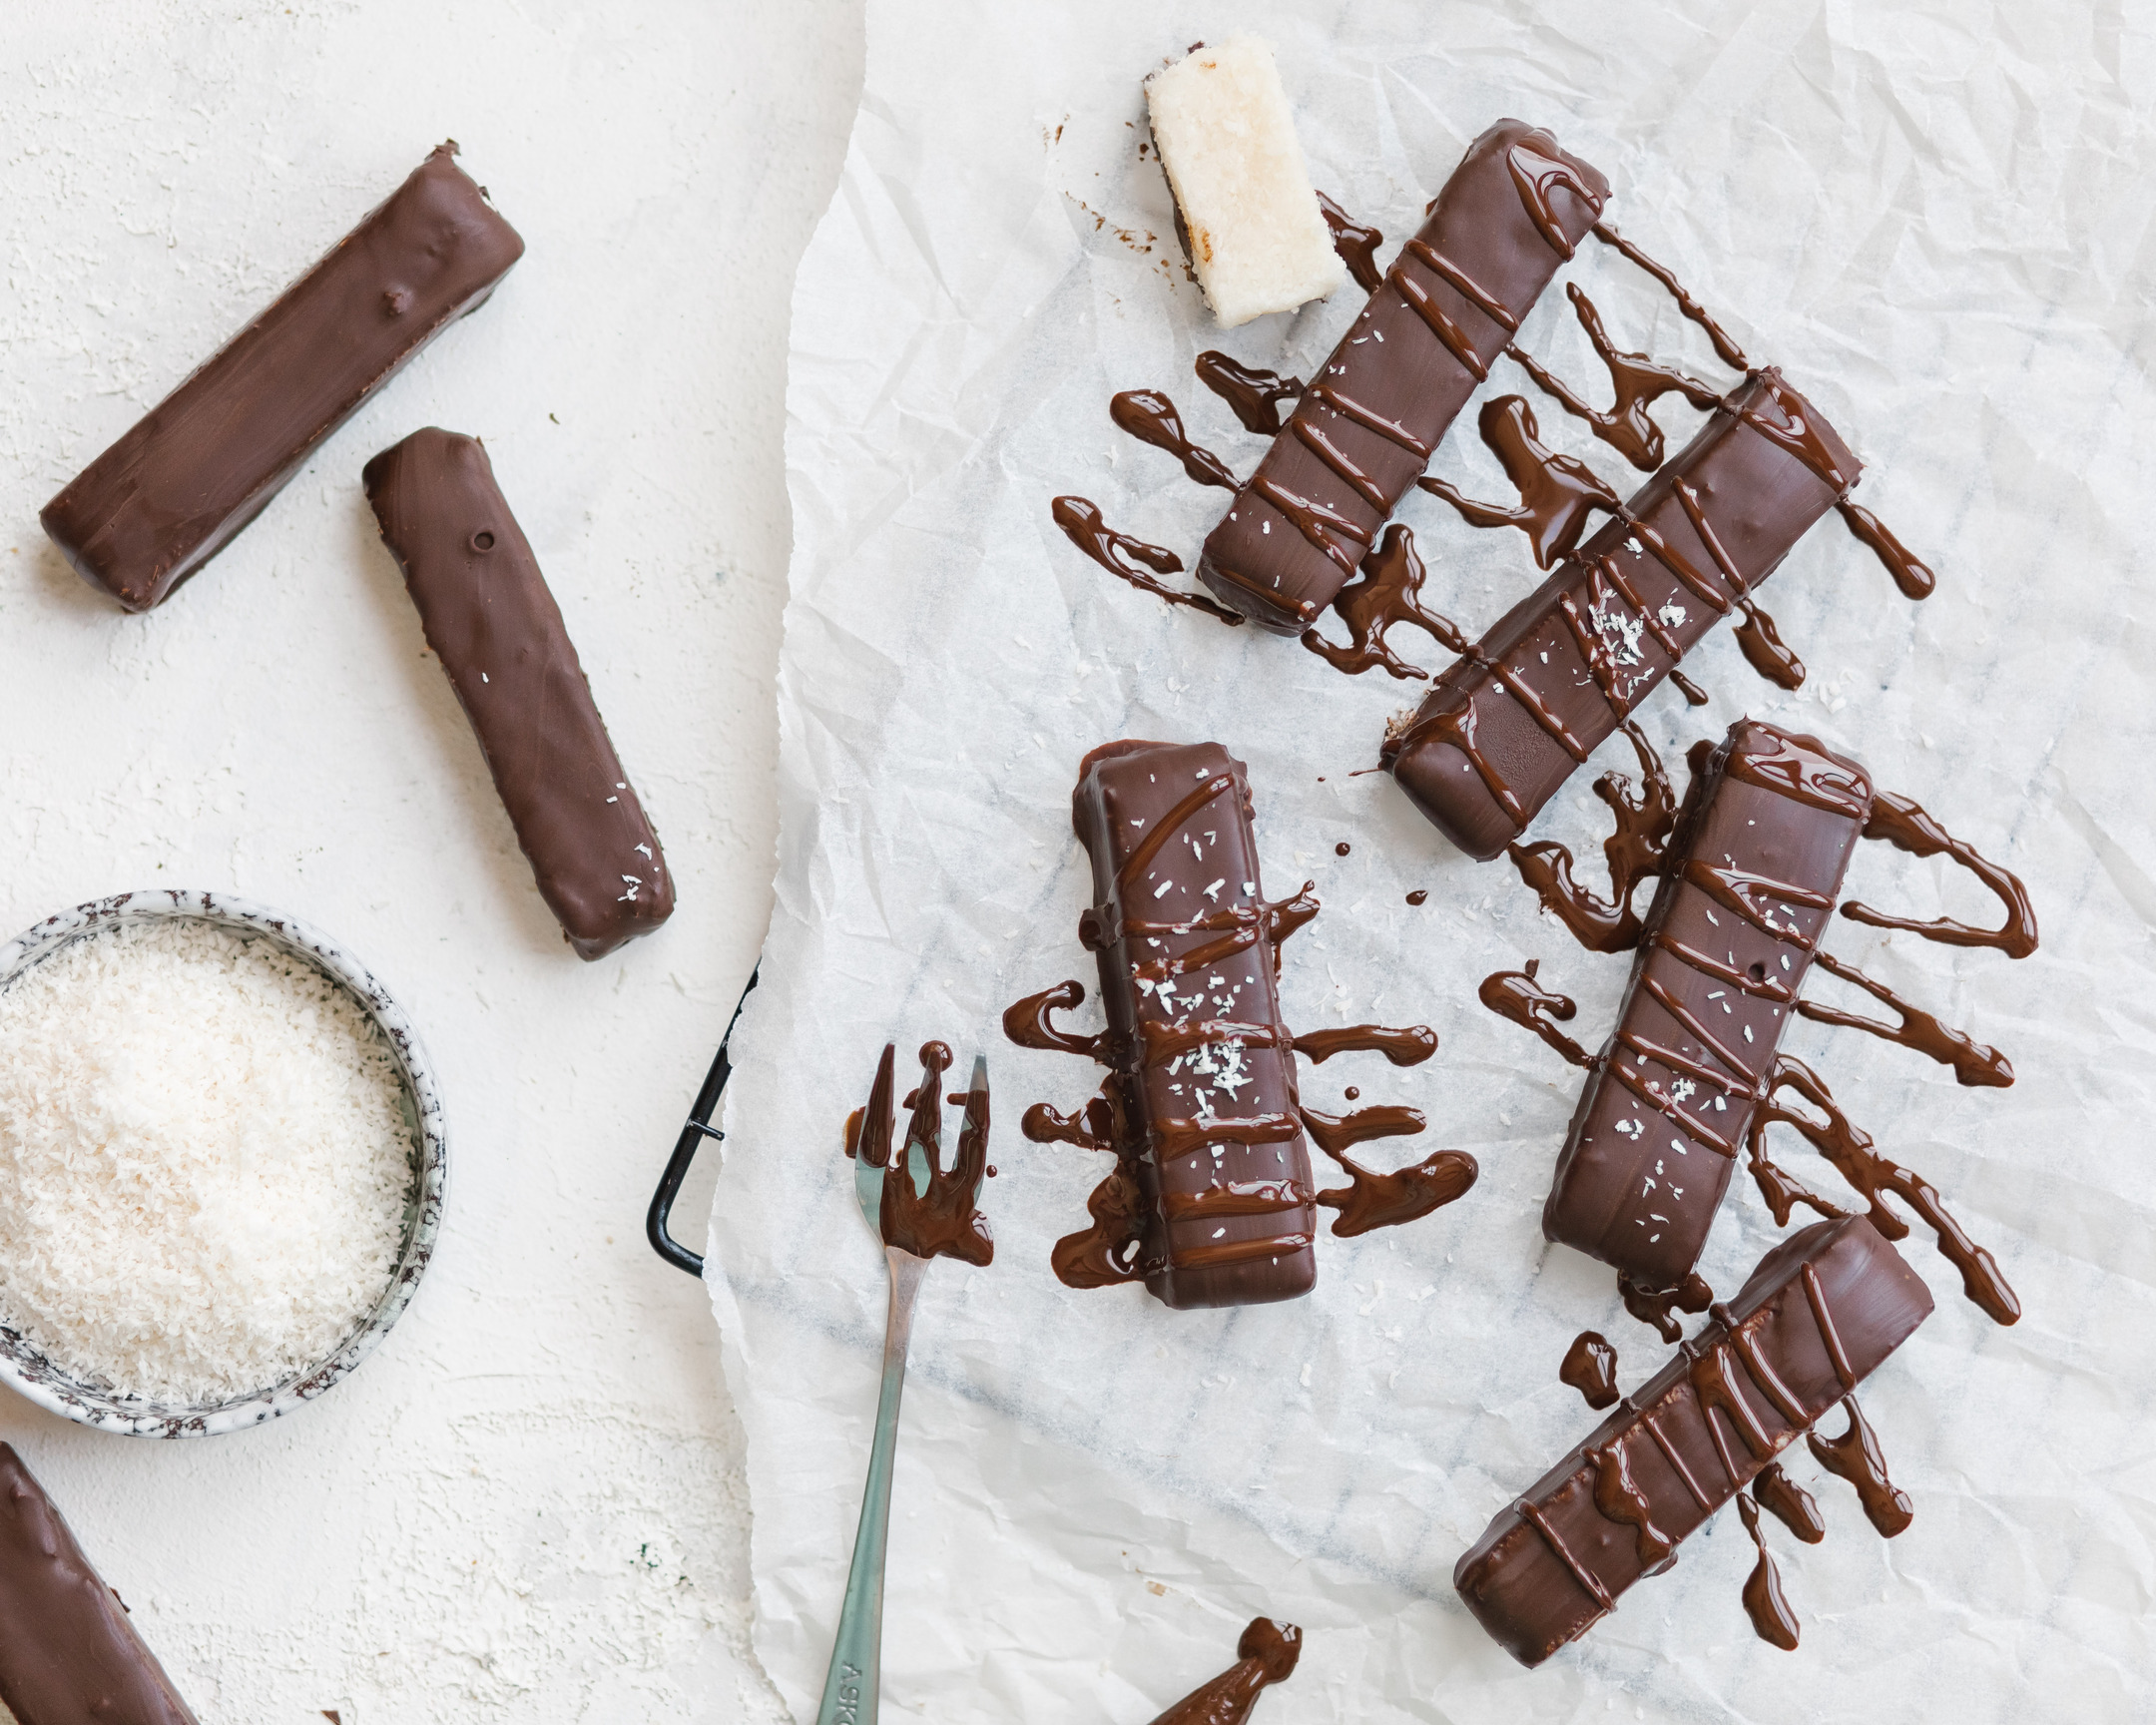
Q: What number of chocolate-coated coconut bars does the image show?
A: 8